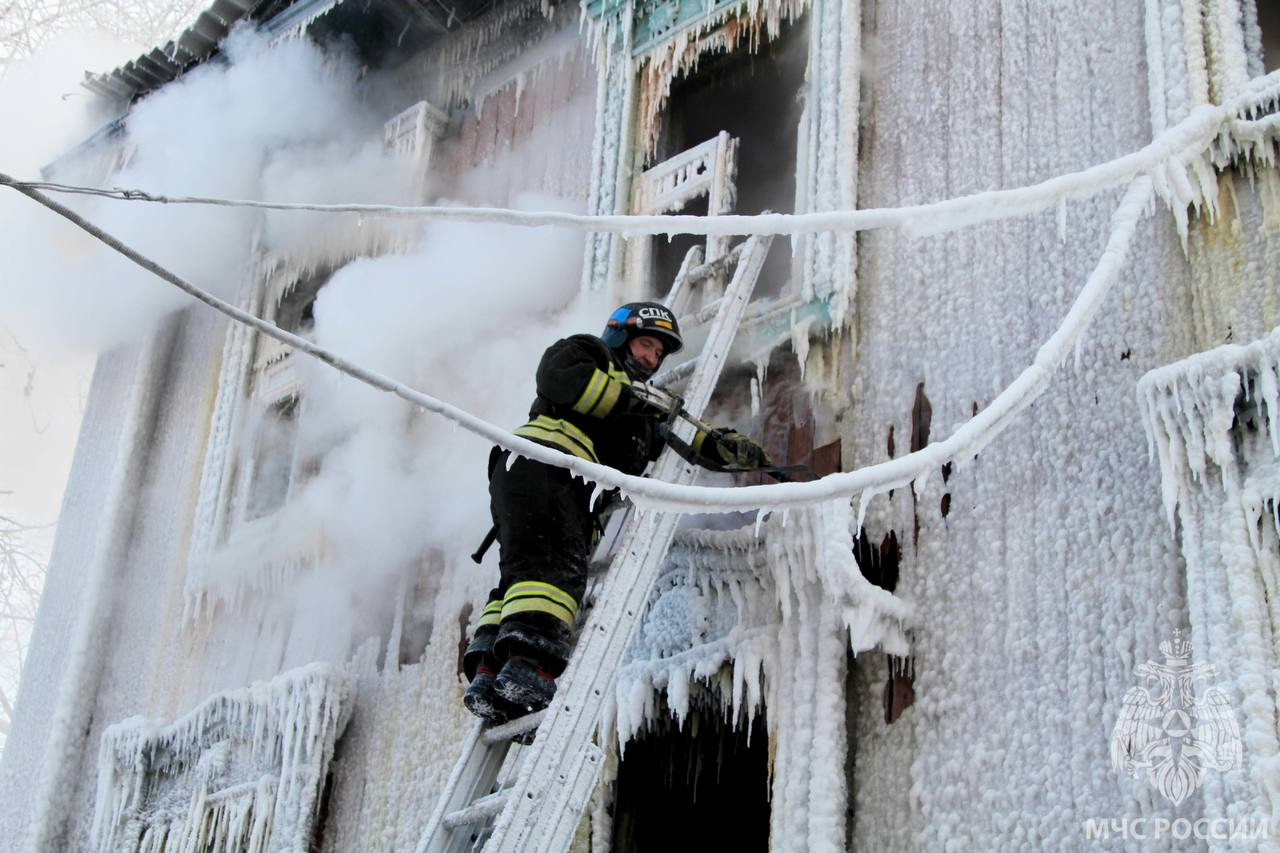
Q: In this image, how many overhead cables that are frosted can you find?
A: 2